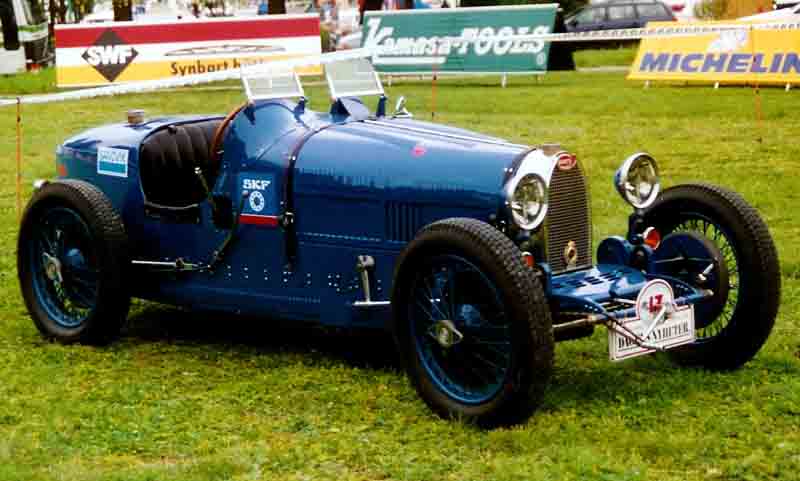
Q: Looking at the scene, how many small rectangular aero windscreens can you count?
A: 2